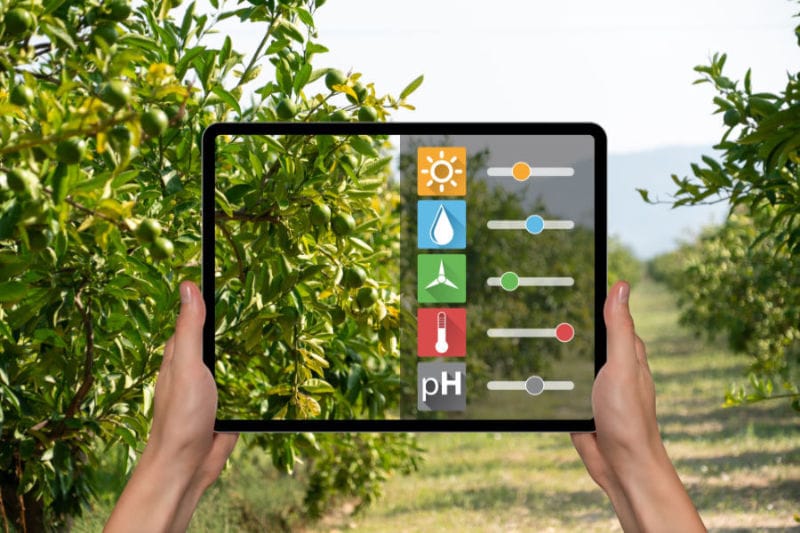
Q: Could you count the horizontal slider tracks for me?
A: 5